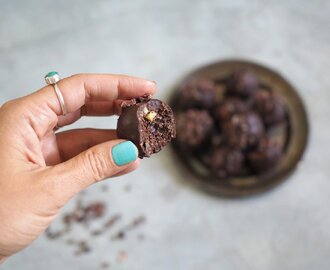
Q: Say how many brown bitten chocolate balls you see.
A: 1